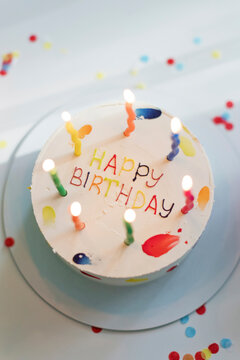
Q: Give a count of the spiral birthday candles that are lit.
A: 7